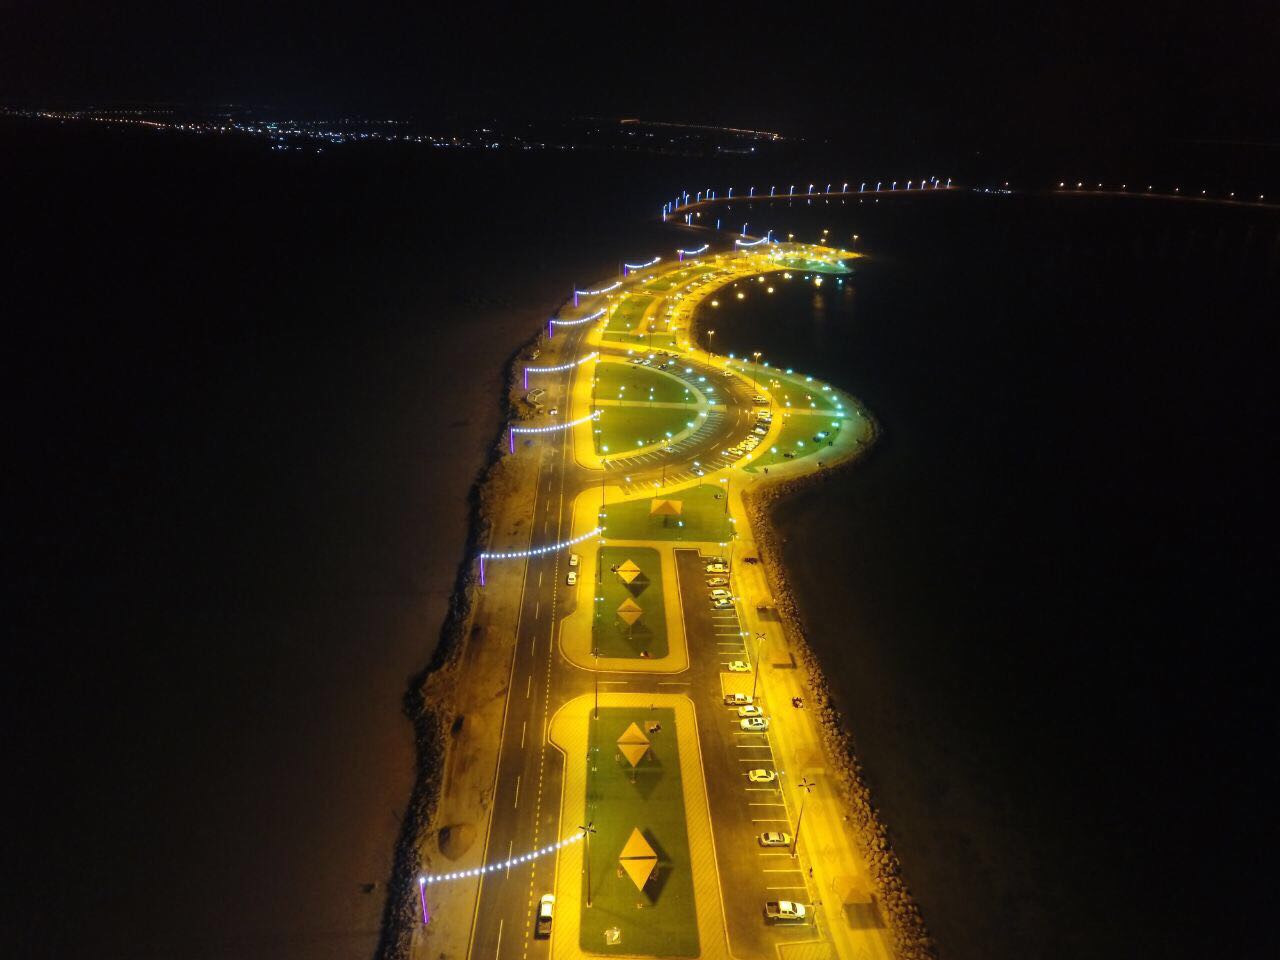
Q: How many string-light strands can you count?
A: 9